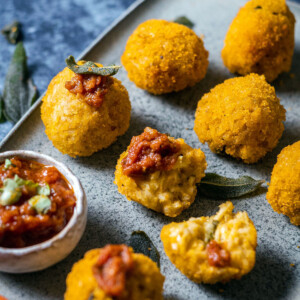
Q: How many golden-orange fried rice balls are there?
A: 8